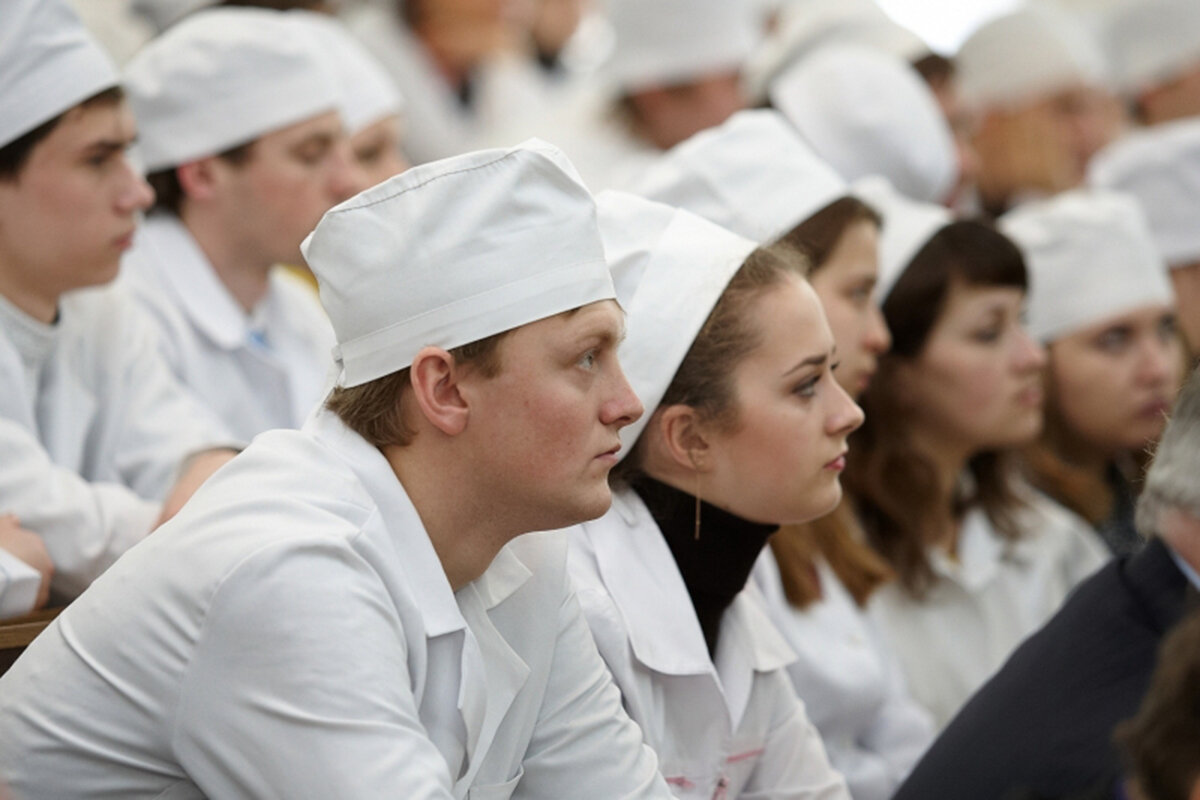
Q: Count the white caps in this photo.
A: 14